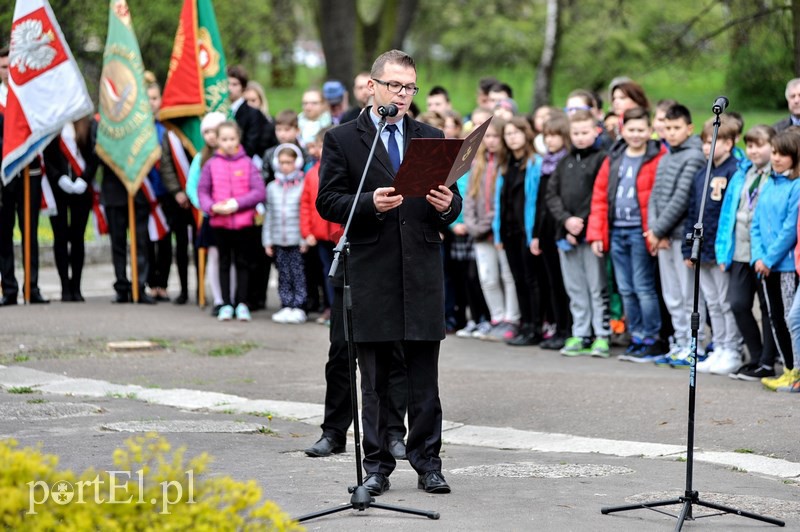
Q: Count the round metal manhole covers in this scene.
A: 0